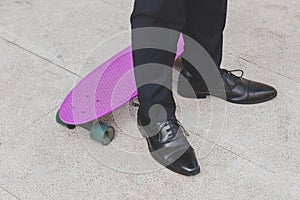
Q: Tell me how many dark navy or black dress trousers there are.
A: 1